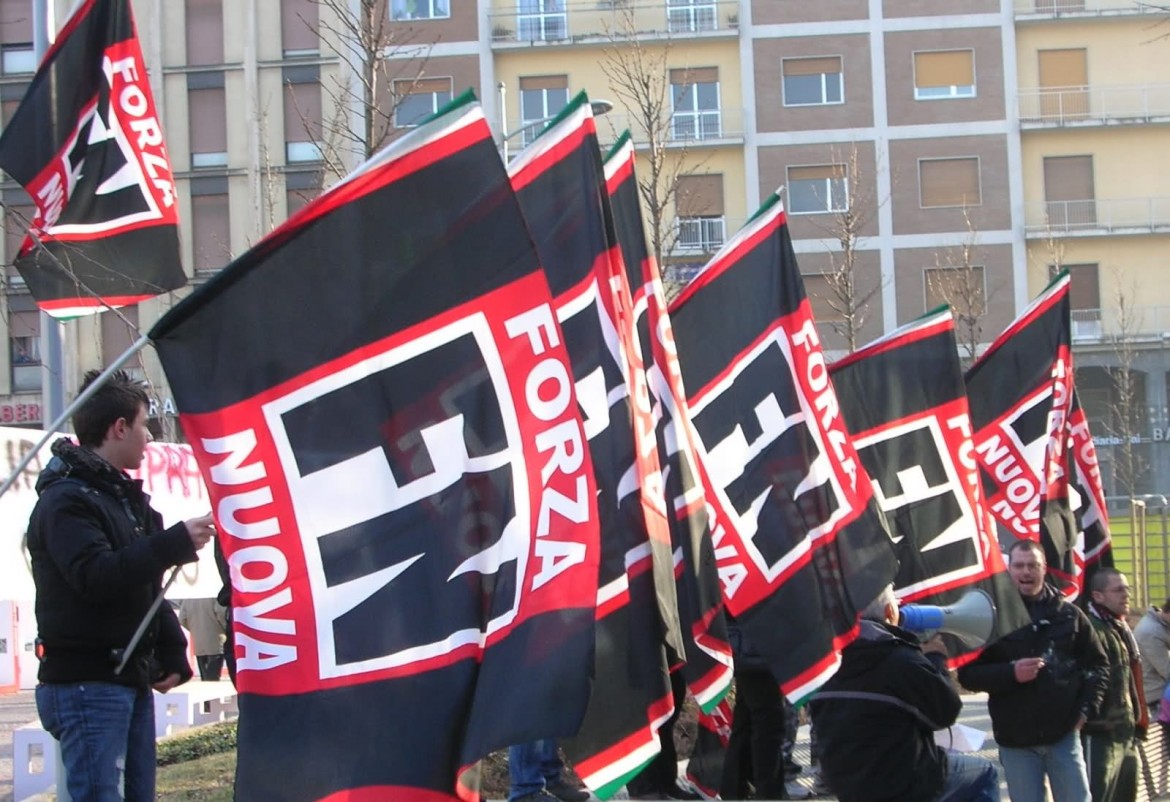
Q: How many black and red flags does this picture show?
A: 8